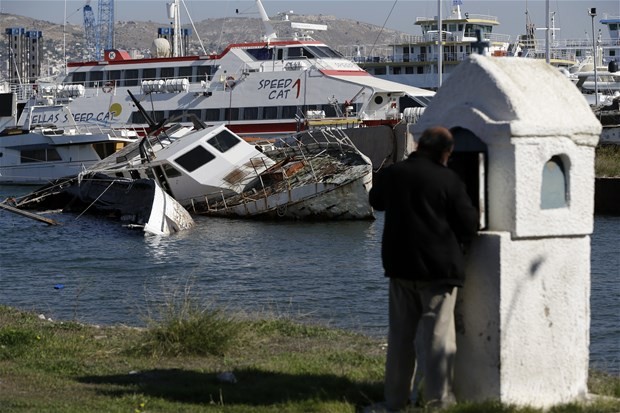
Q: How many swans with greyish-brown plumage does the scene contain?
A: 0